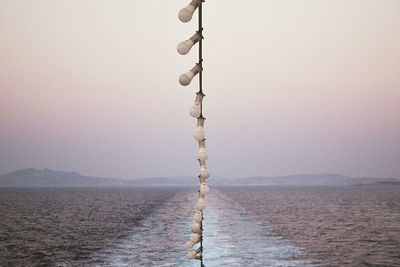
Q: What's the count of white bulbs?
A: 14